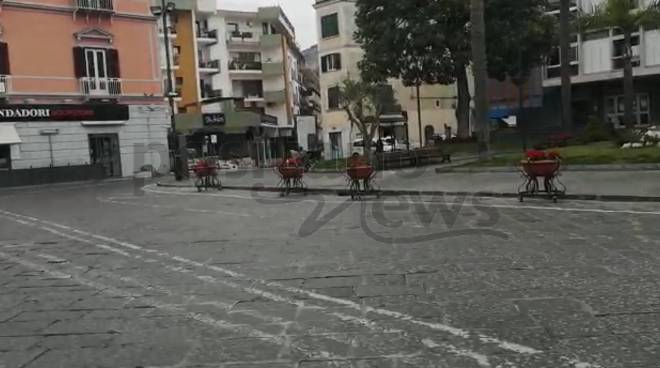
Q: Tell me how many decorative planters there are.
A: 4